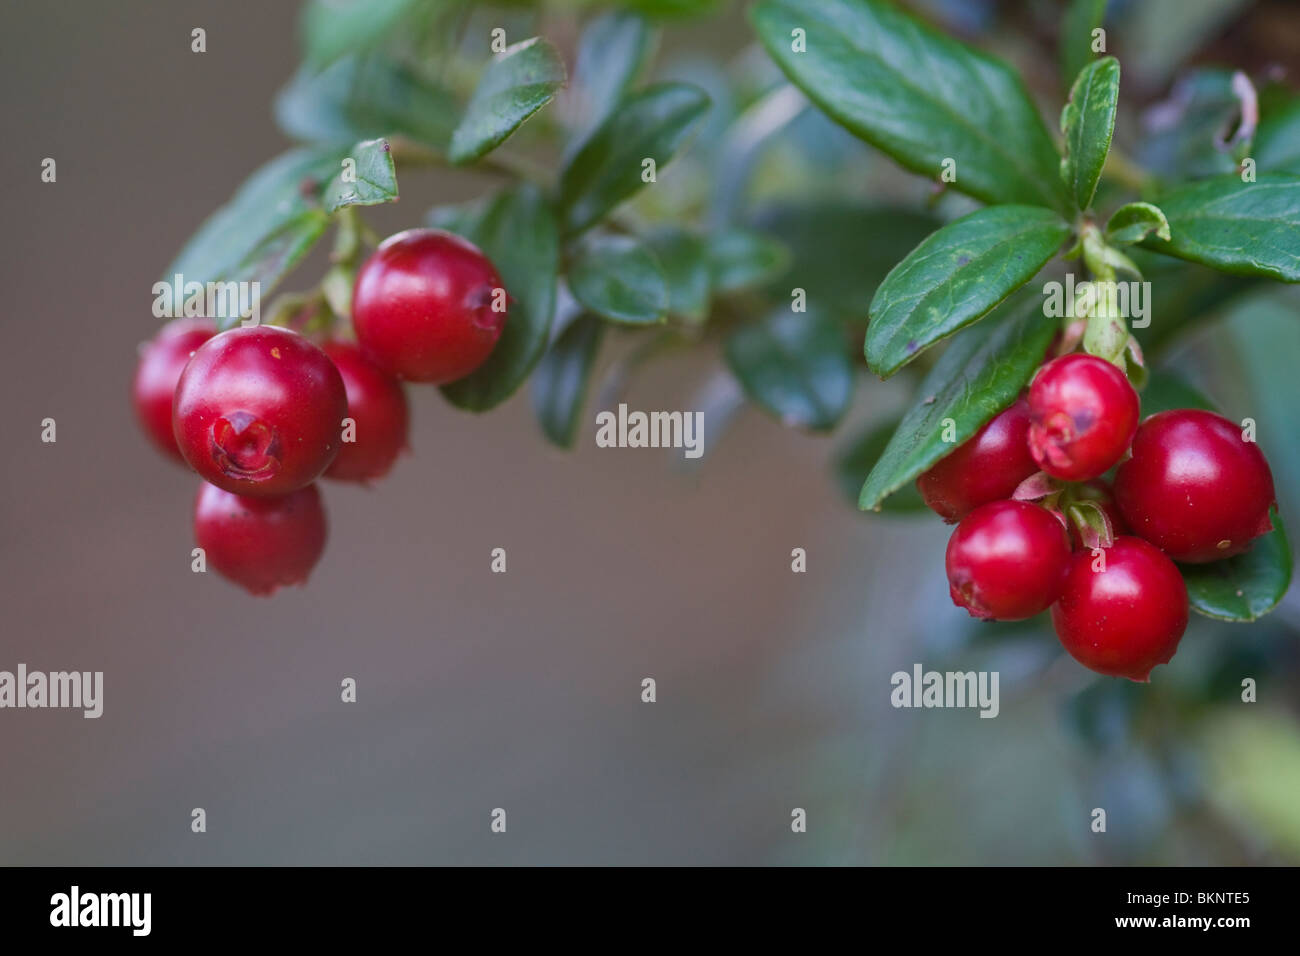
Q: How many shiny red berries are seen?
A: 10